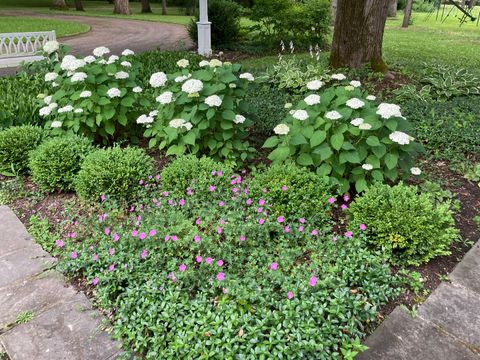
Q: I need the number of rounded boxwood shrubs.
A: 6